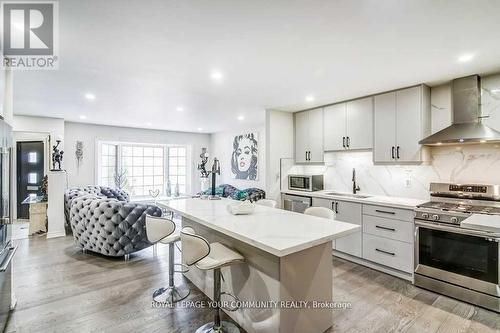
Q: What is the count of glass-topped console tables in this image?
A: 1